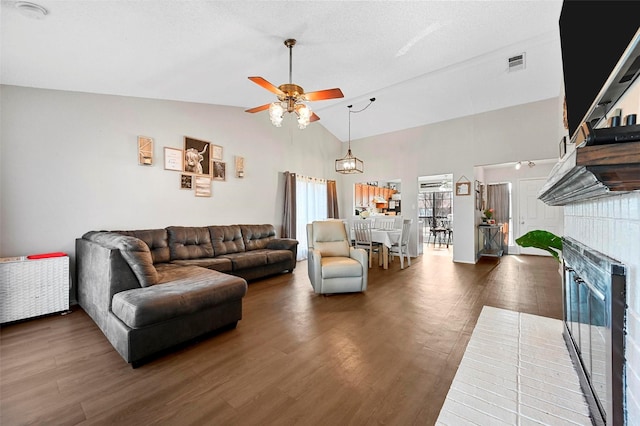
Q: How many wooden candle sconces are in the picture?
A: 2